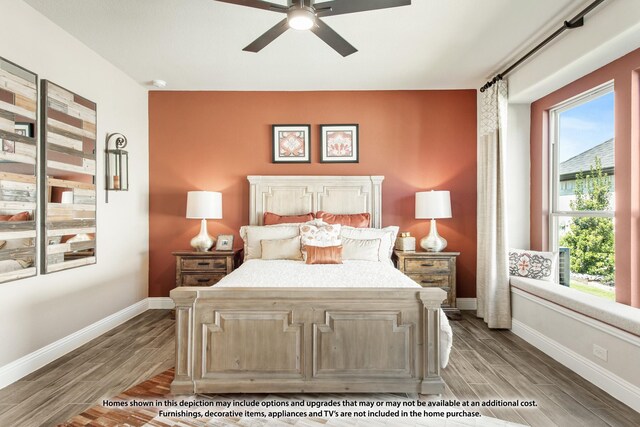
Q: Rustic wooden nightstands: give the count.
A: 2